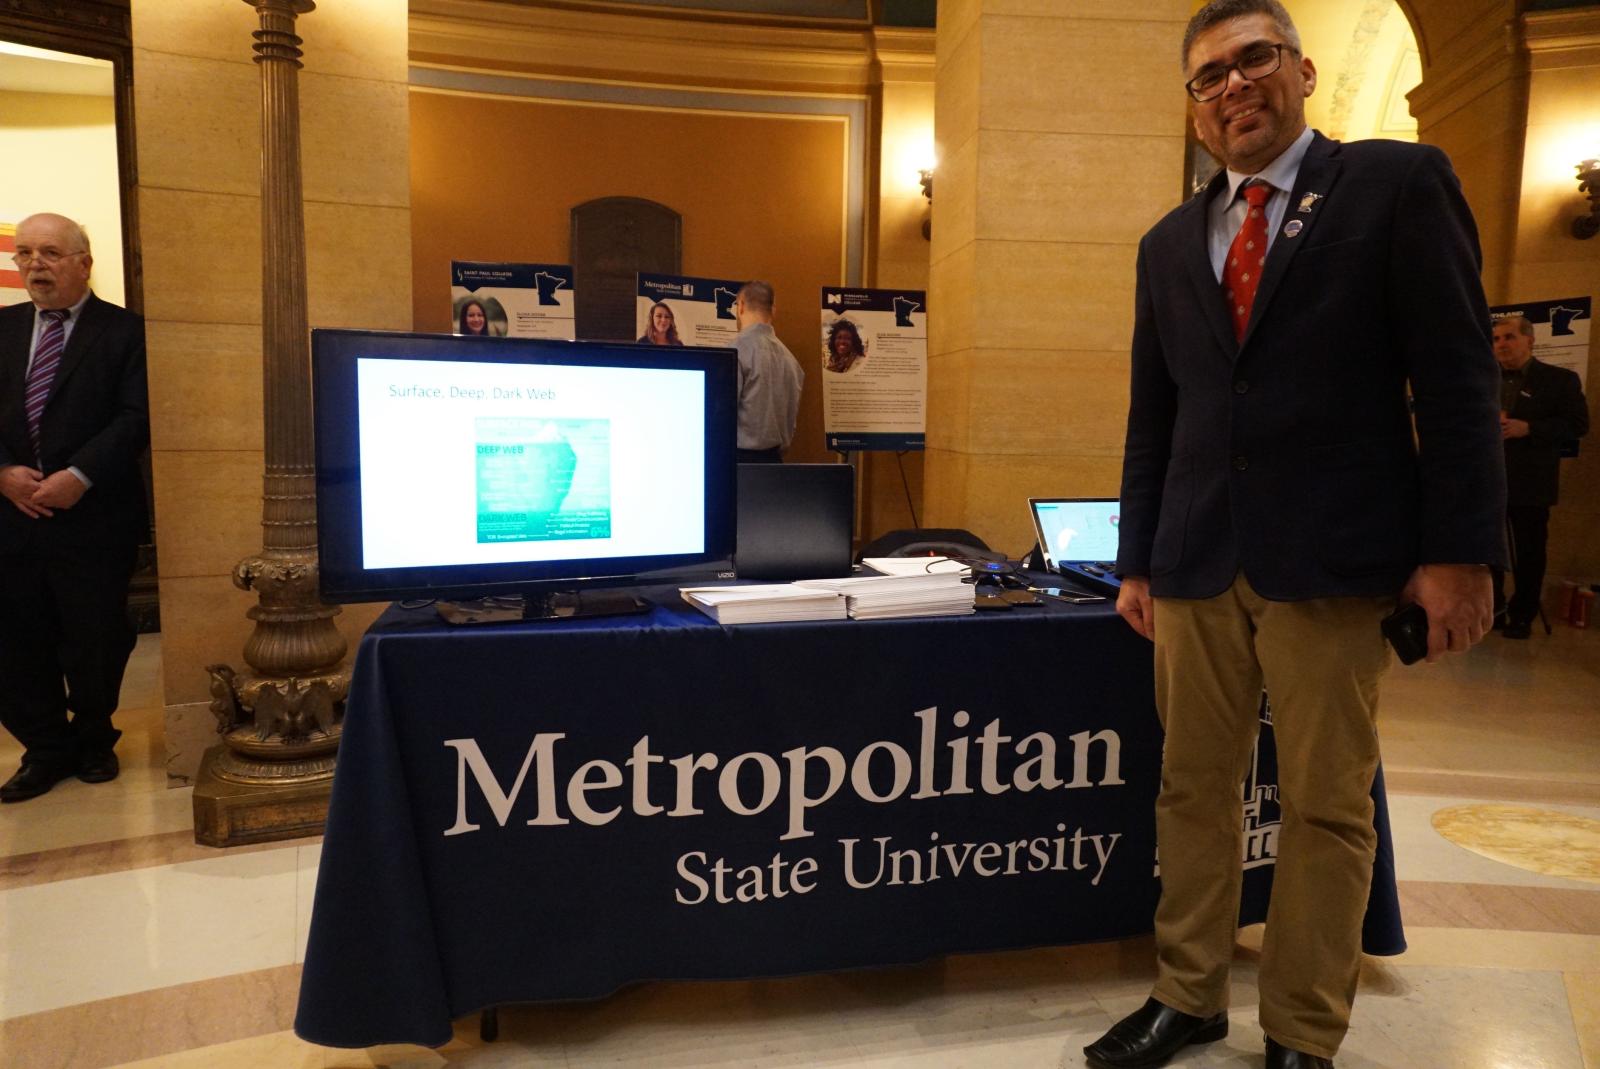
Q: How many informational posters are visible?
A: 4